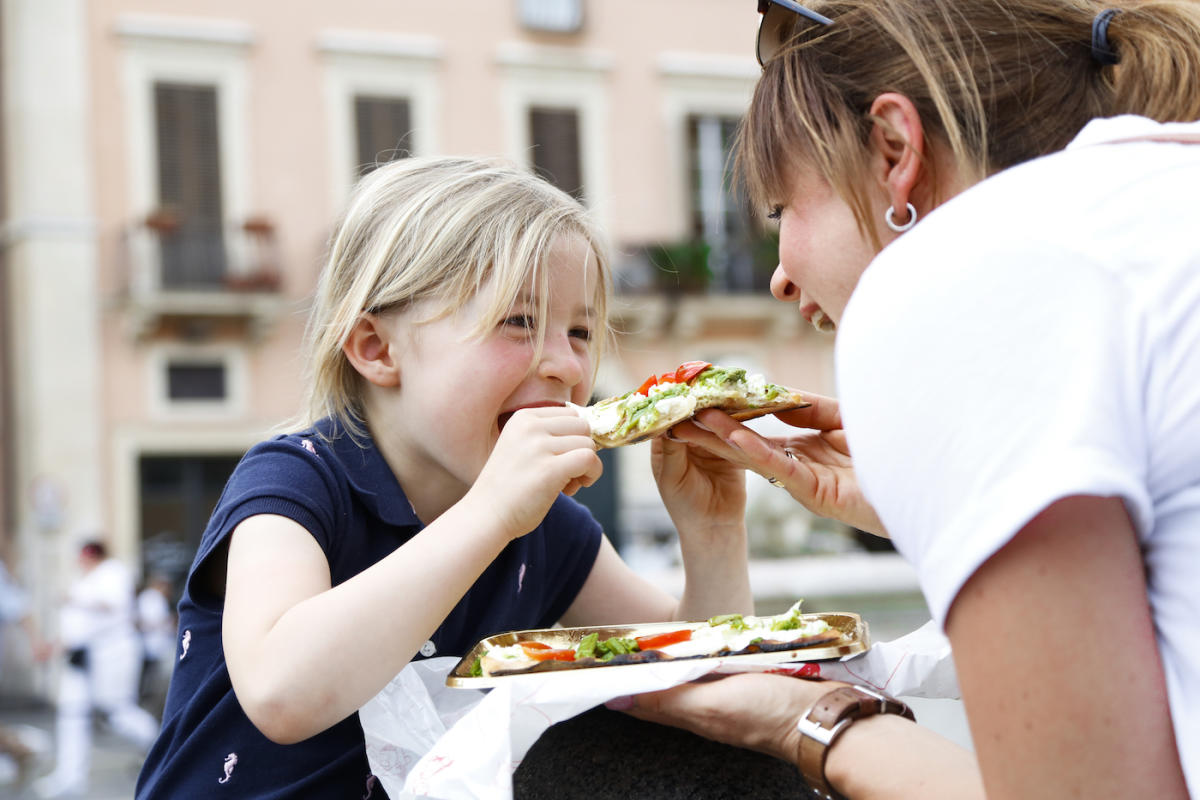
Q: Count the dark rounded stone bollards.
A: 1